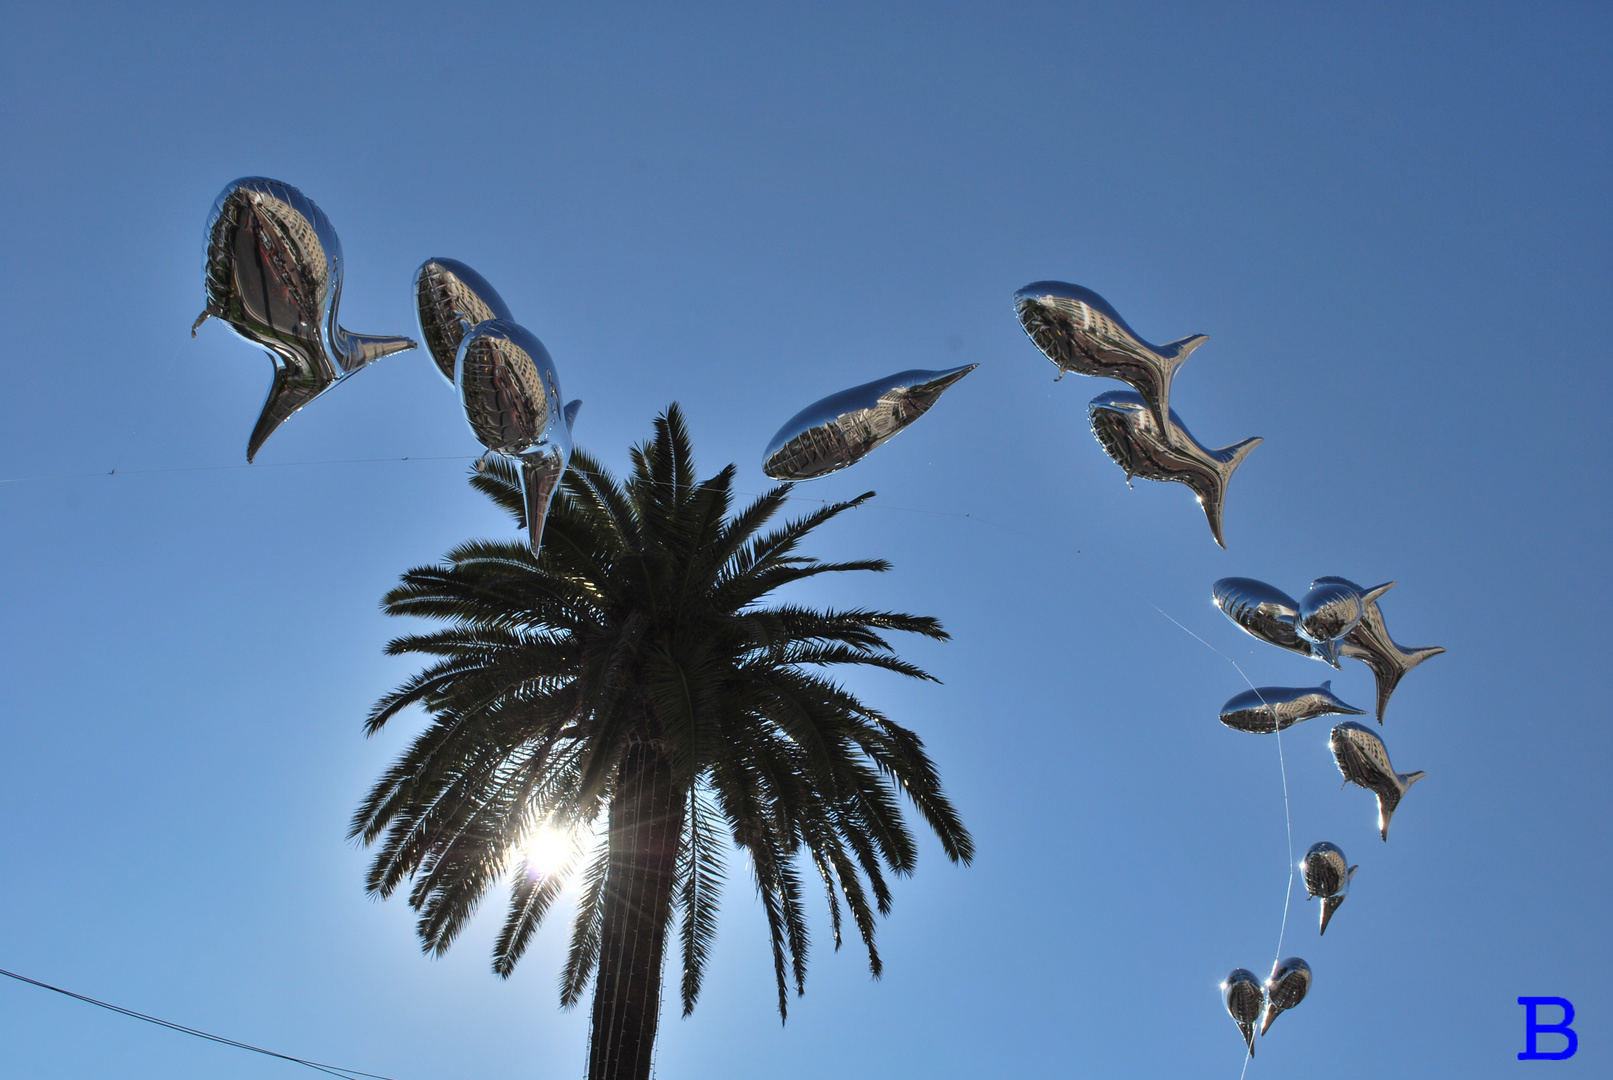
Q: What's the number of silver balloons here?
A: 14